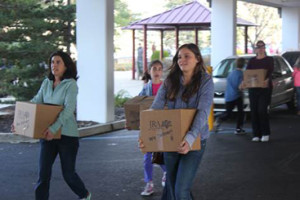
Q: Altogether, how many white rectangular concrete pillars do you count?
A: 3